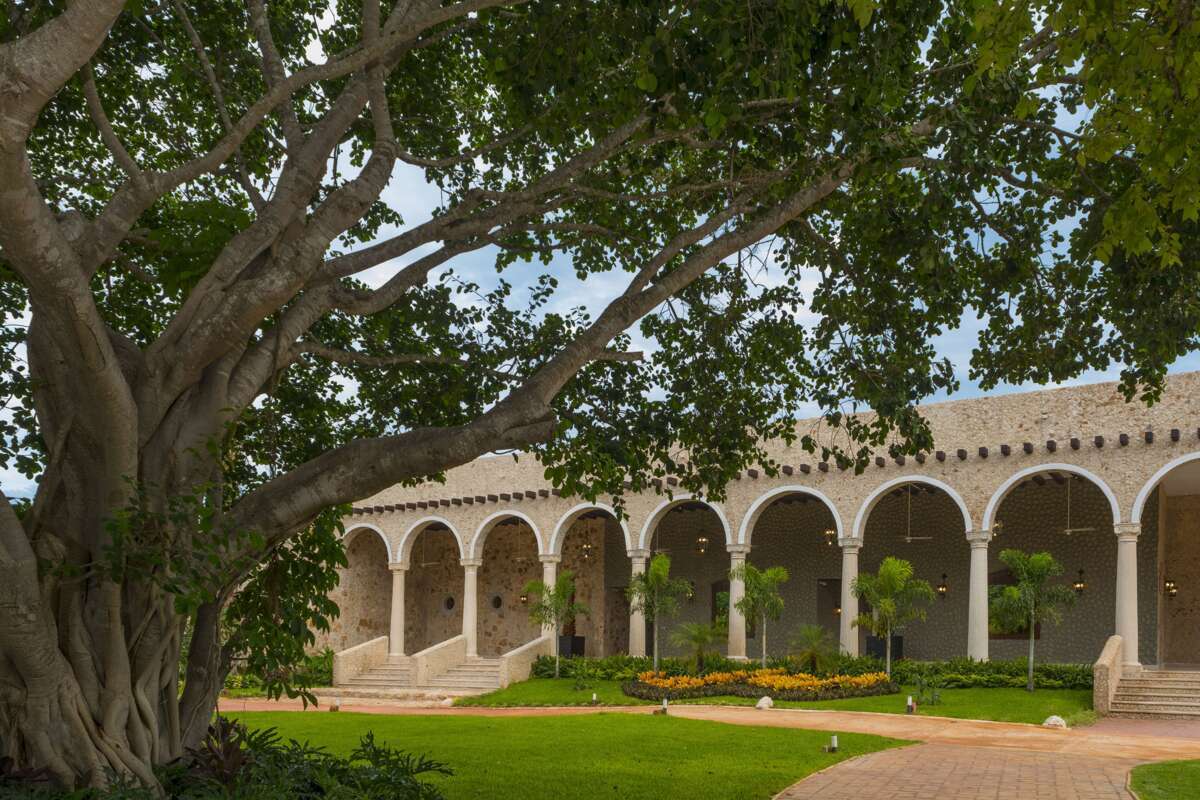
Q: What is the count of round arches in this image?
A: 9